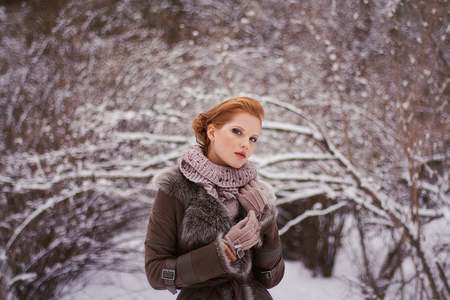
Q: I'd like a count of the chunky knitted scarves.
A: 1